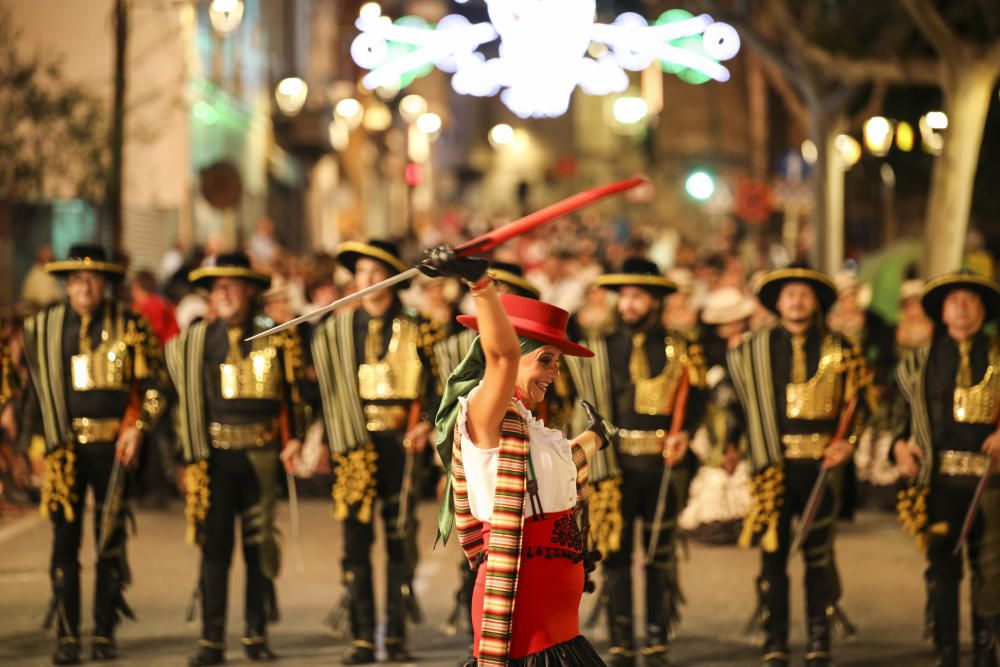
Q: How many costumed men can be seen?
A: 7